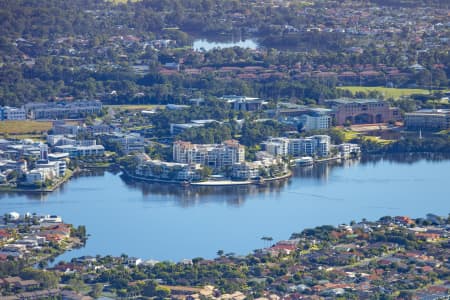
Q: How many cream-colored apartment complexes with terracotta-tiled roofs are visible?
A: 1